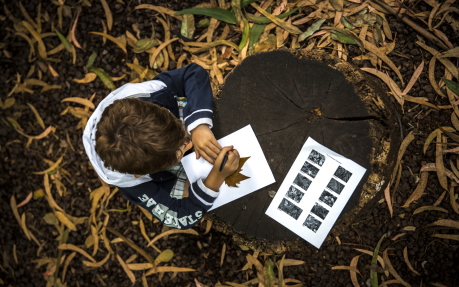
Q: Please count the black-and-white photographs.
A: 10